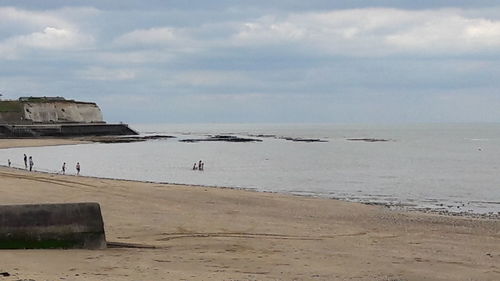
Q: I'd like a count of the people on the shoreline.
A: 5